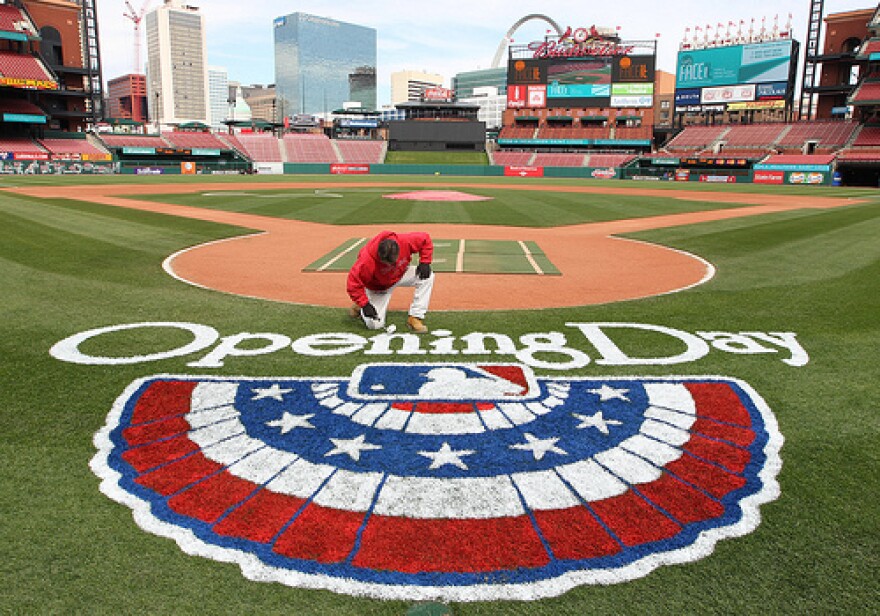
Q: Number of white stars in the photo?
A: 7